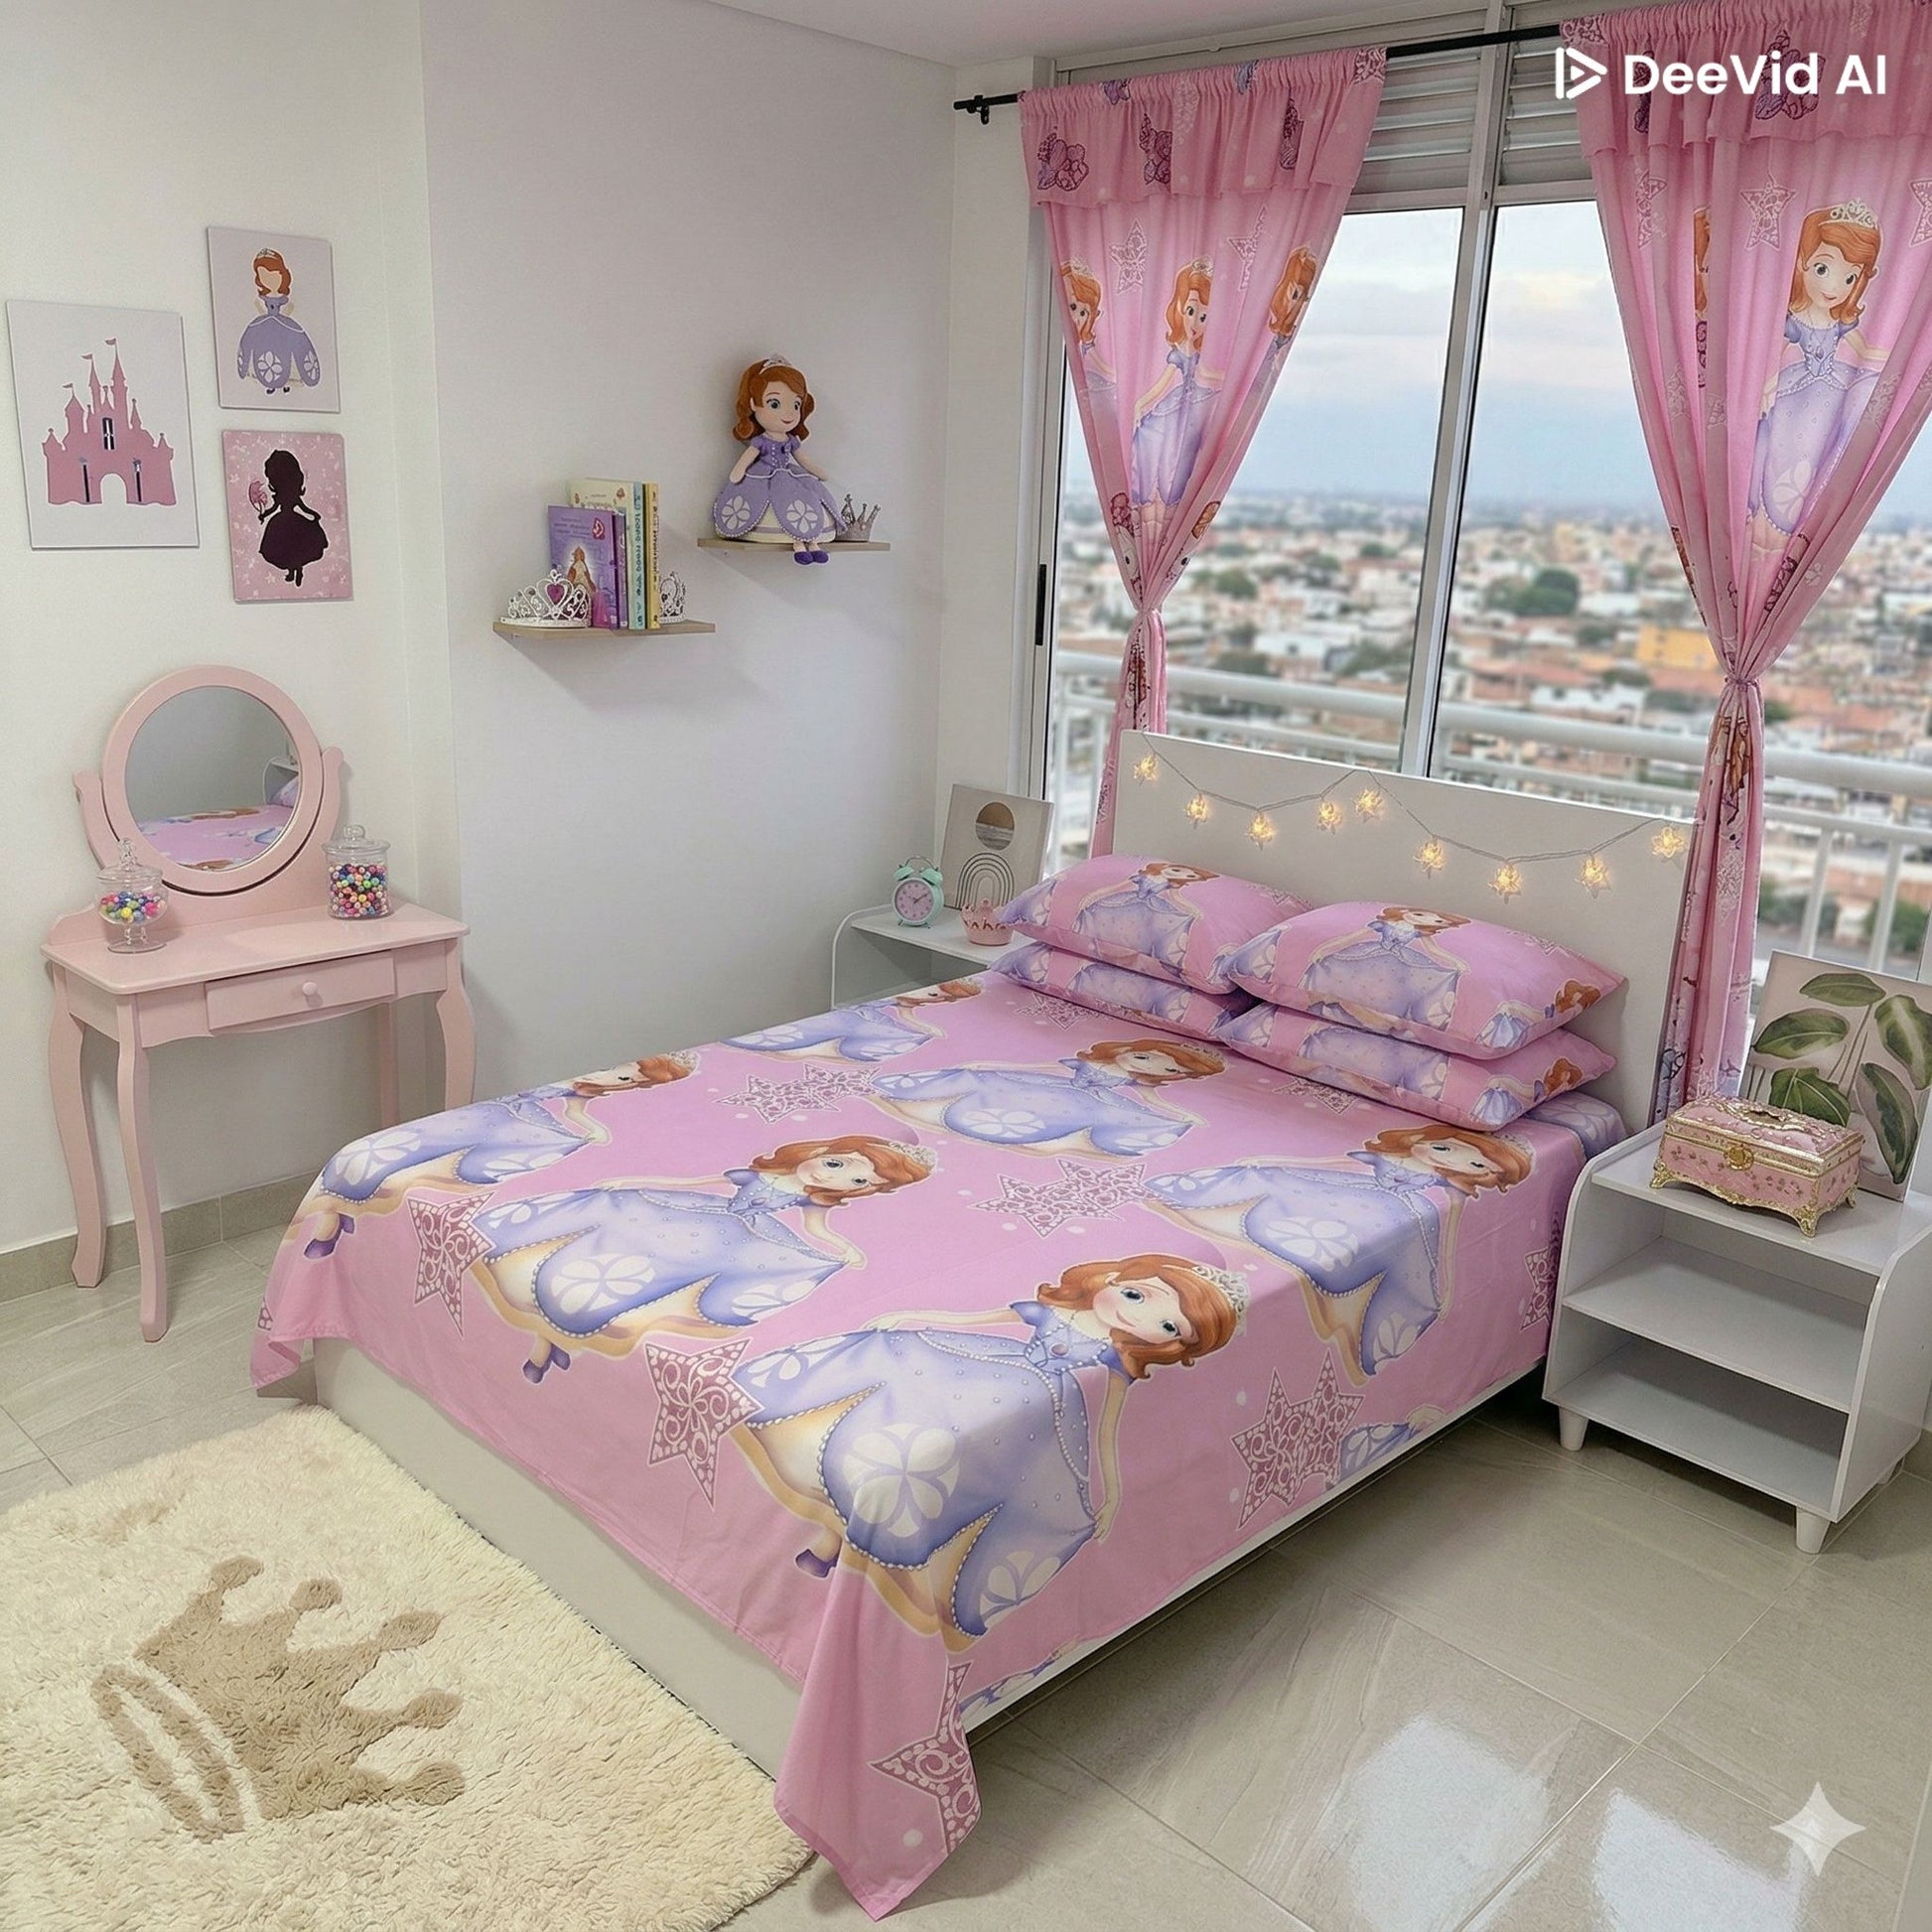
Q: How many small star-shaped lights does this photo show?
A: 9